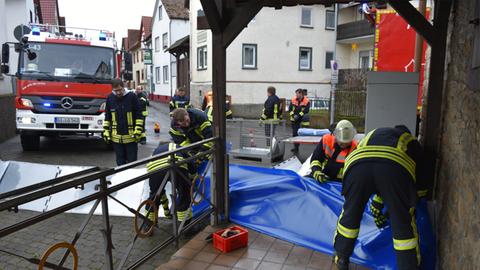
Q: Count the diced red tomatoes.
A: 0